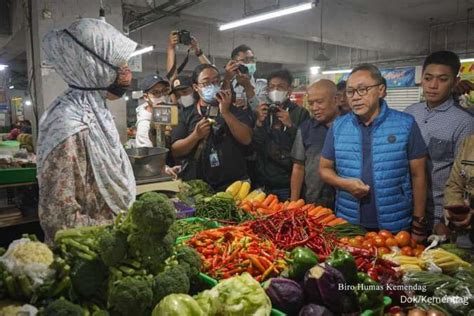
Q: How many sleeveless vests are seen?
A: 1